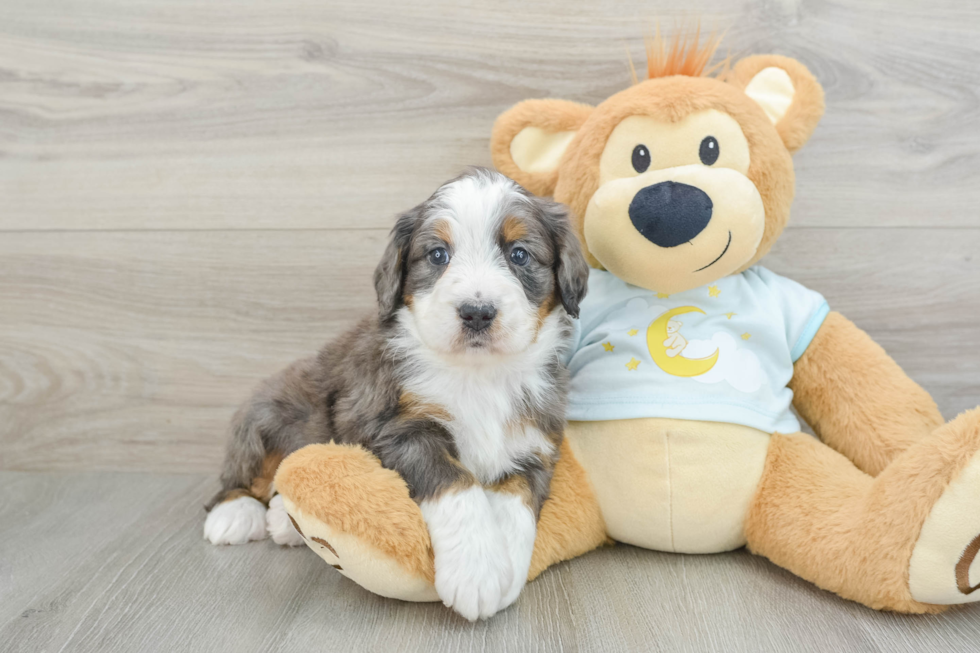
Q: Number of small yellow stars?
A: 7